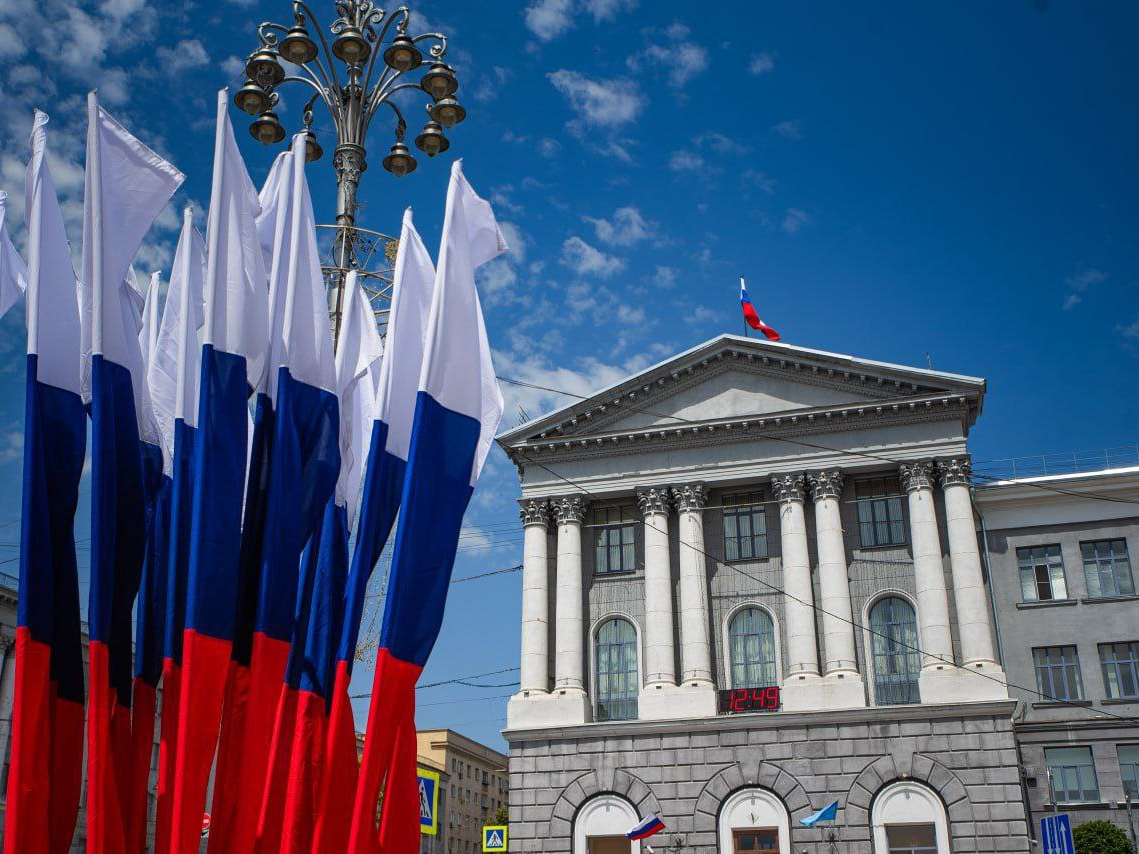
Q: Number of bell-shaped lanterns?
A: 11